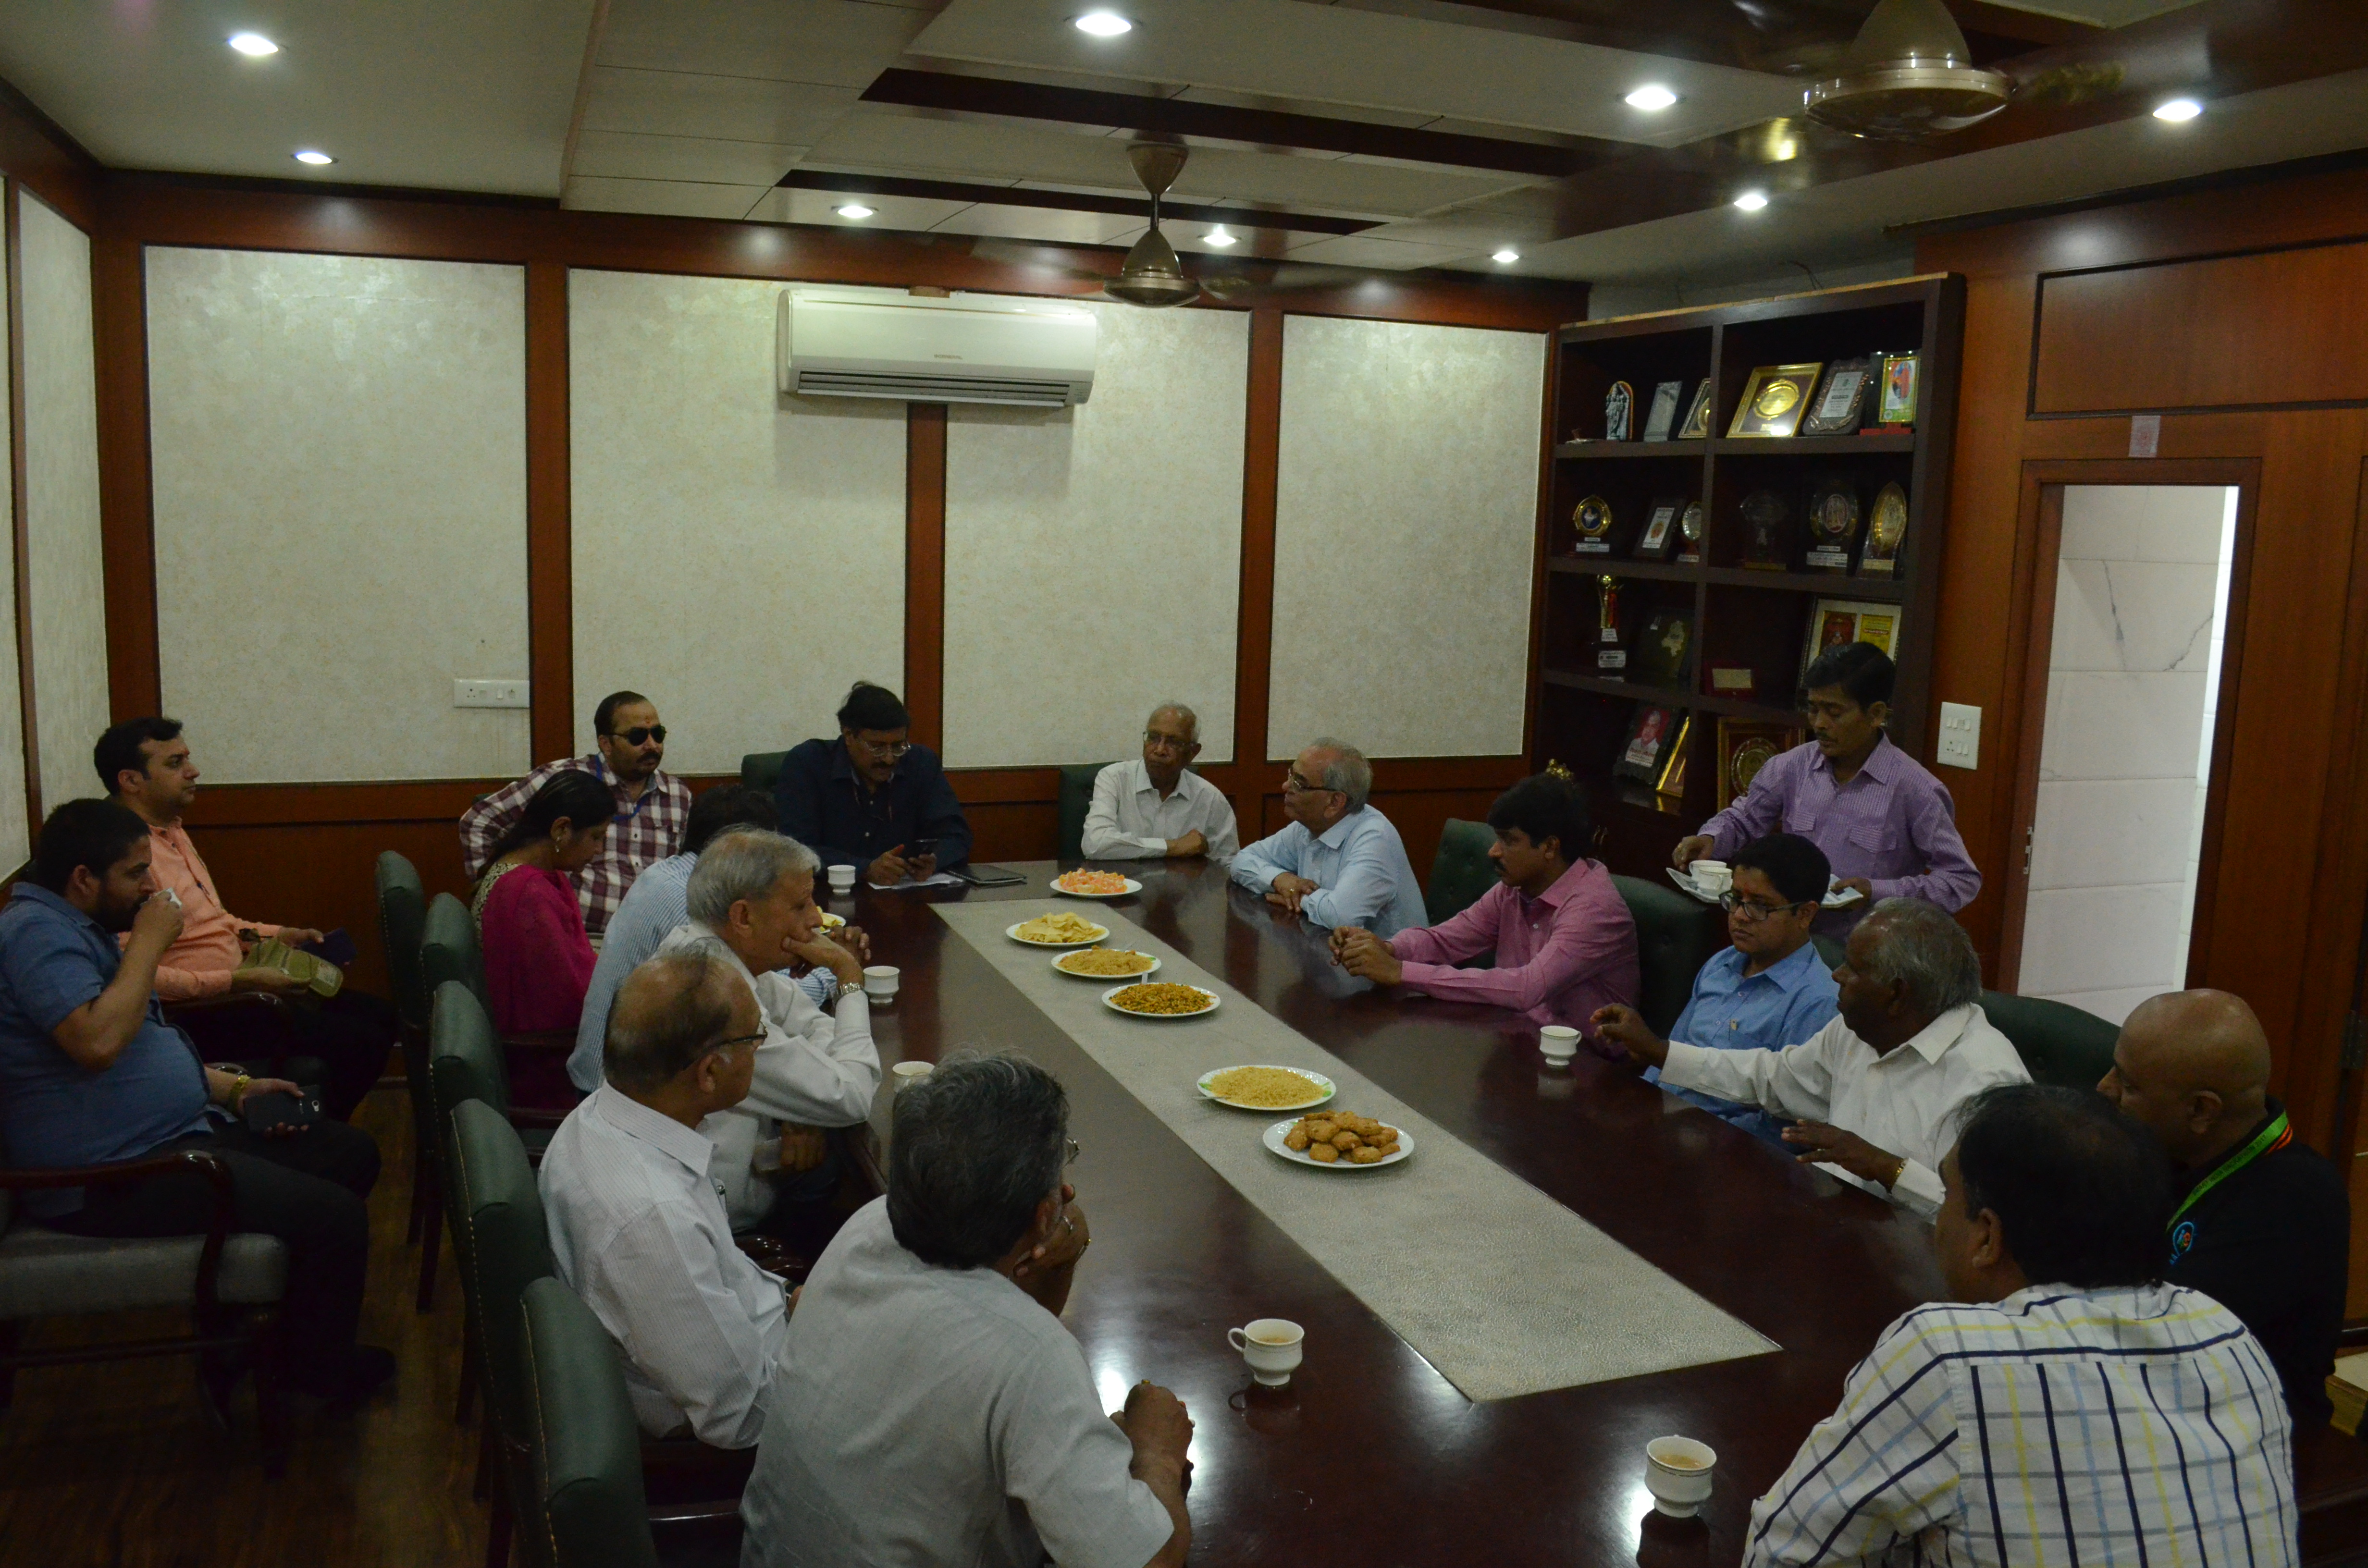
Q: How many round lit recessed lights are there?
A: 9